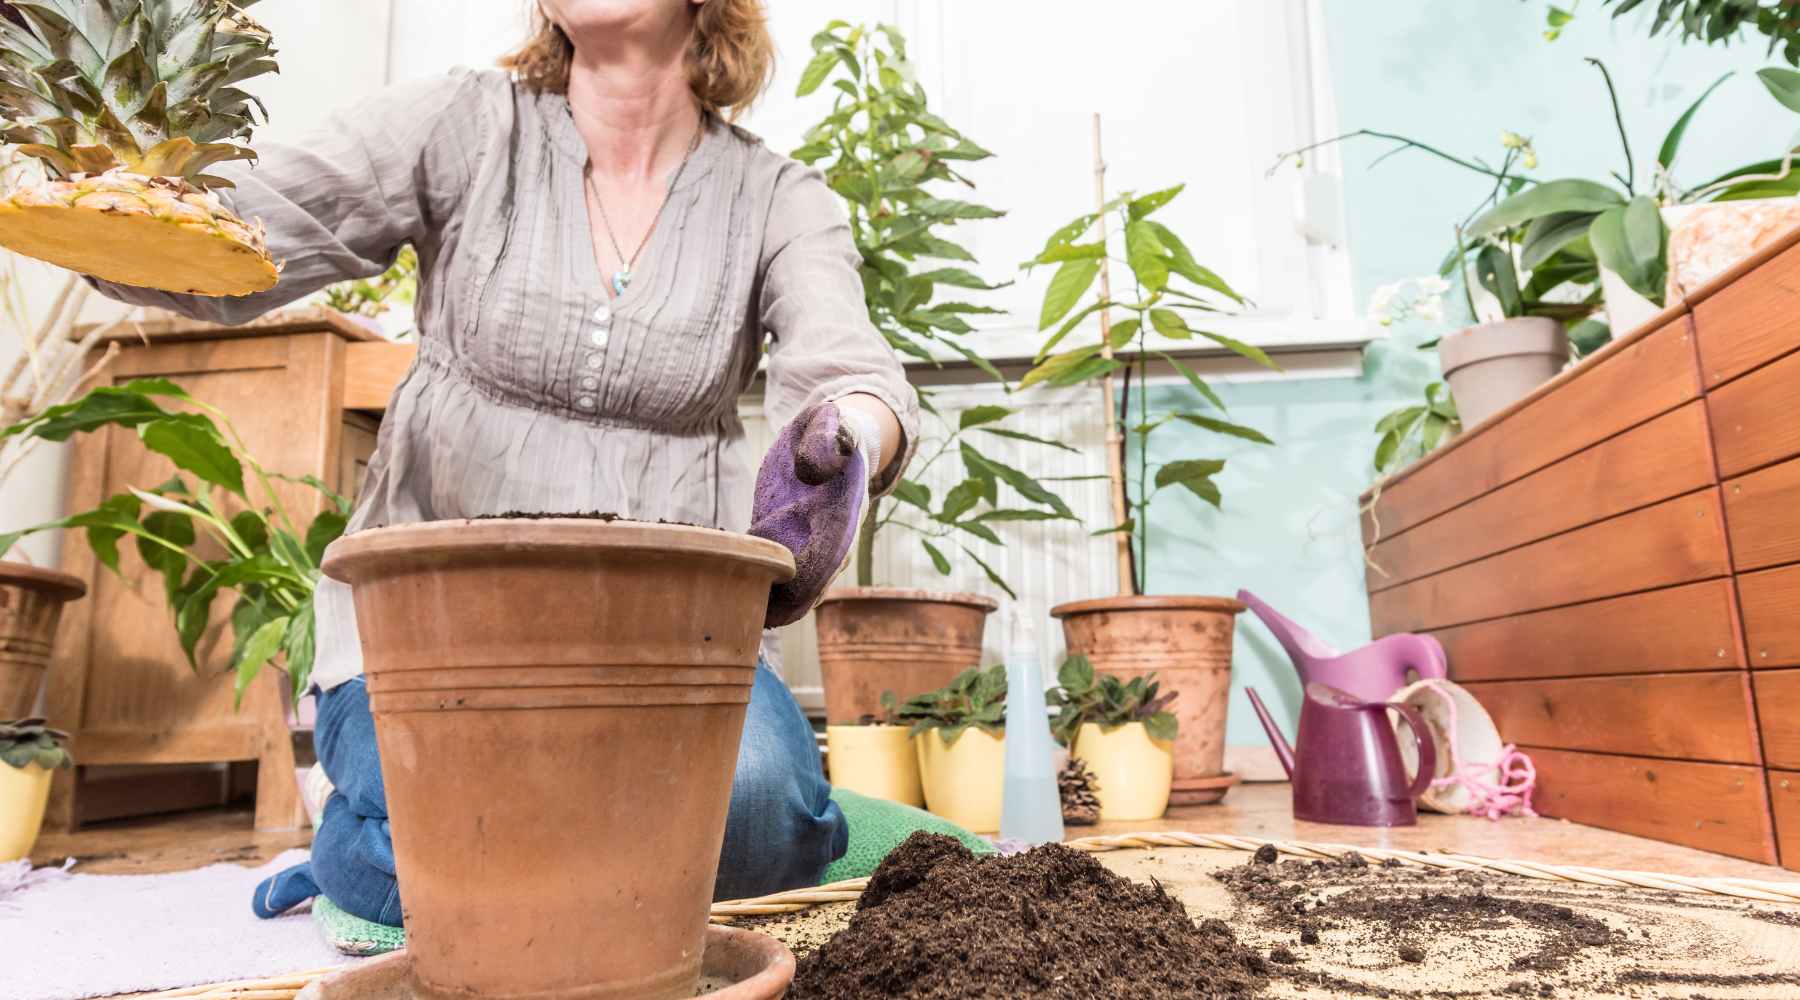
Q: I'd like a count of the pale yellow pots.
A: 4